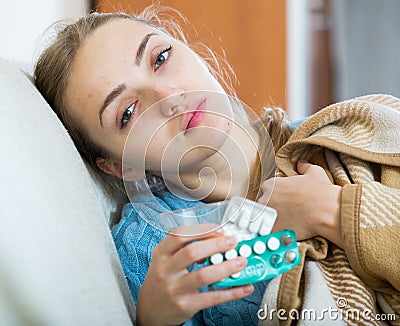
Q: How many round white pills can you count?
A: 6